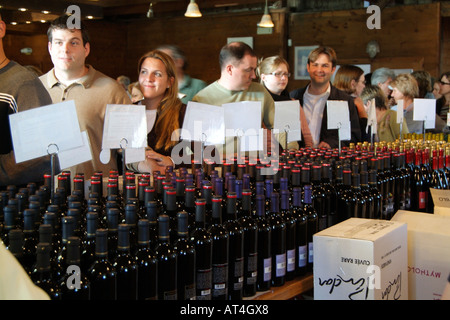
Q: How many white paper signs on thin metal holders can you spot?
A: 9